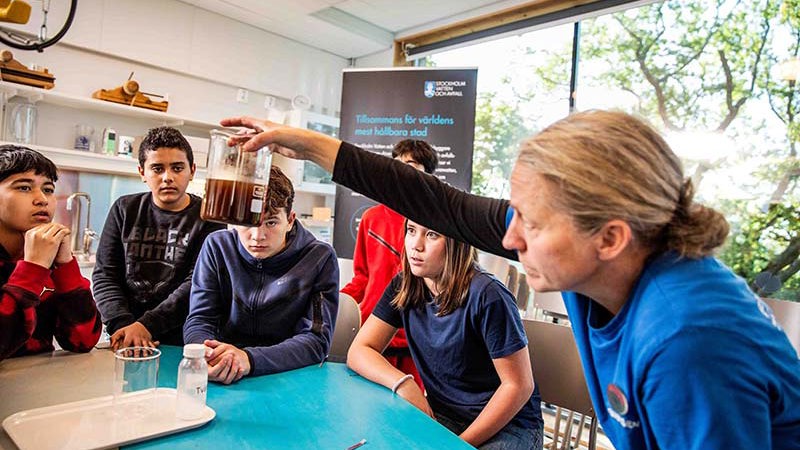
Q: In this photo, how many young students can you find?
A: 5